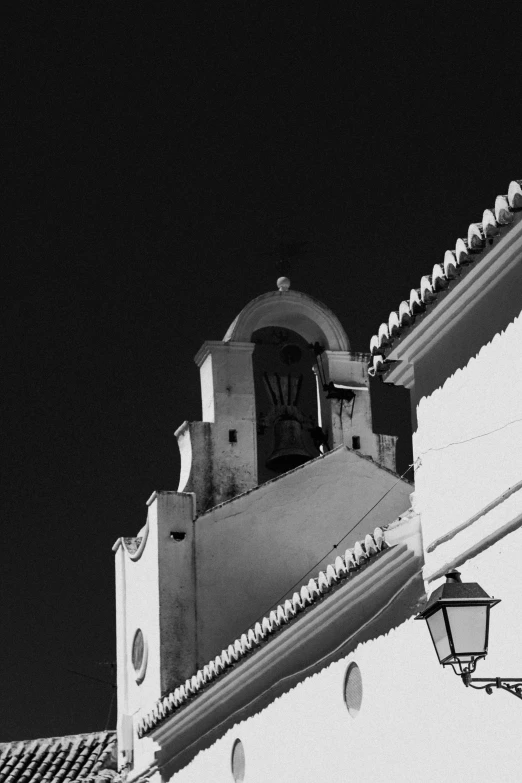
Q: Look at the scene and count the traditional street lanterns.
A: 1